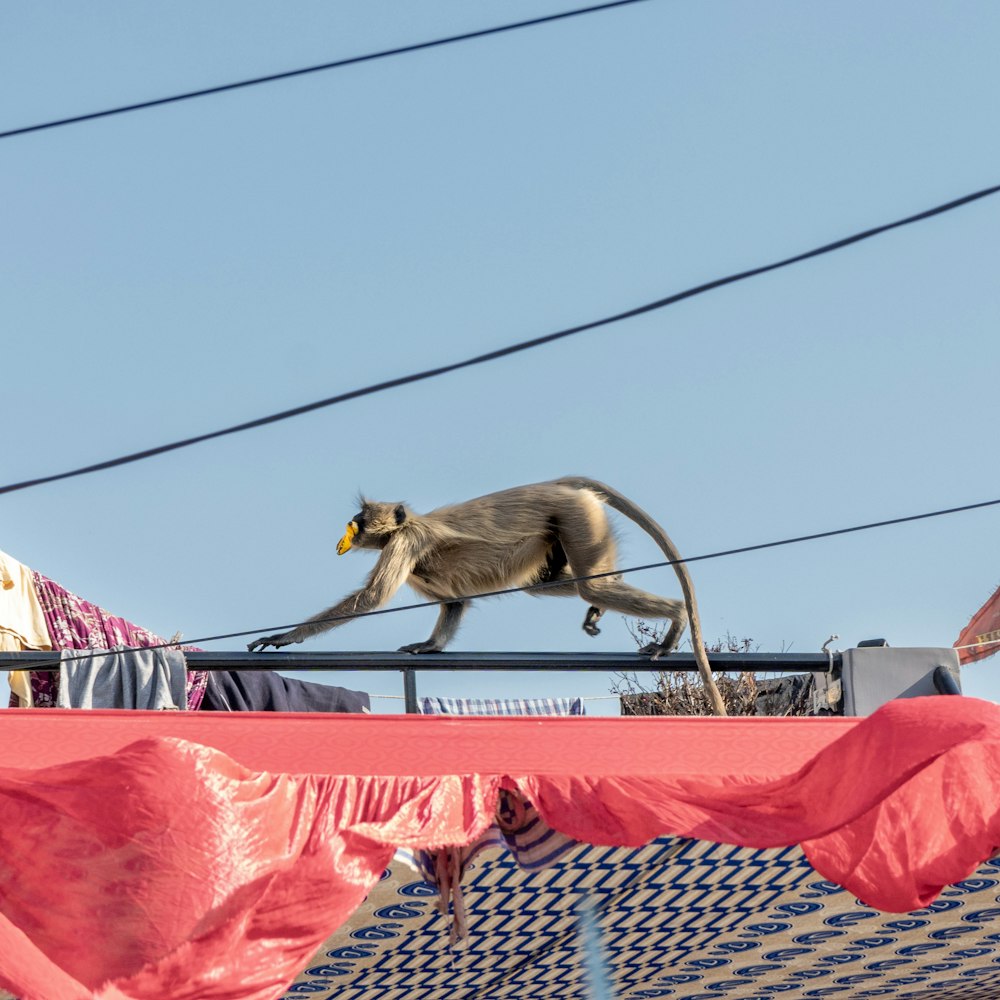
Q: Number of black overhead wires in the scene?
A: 3